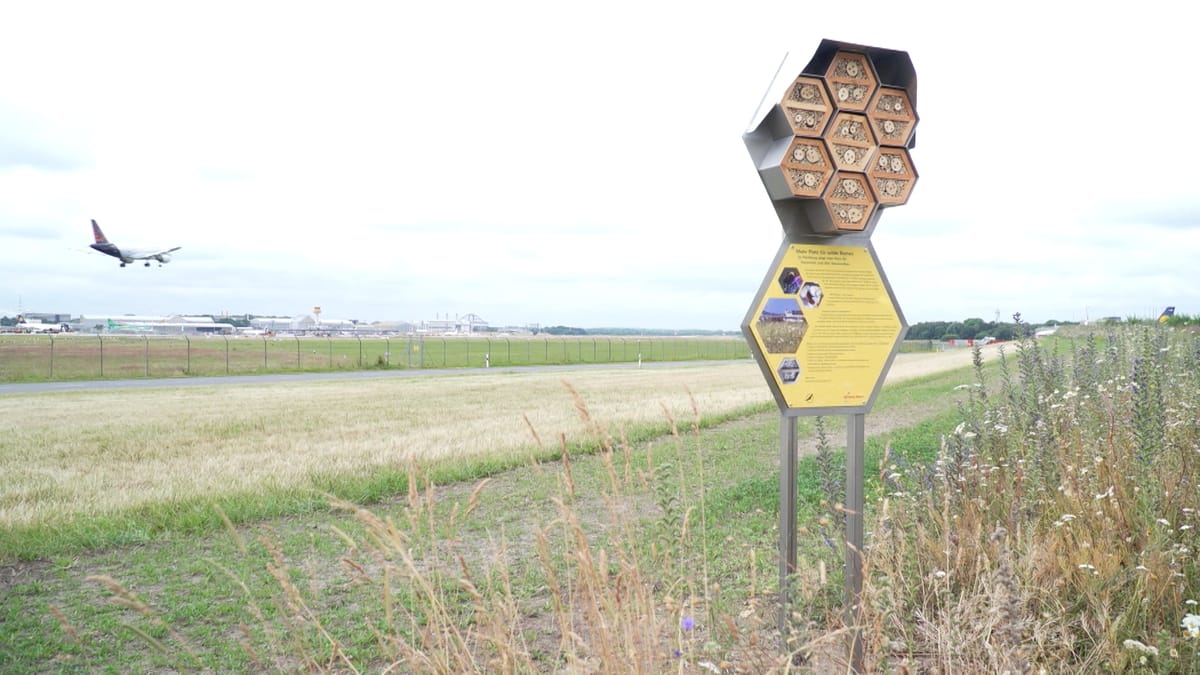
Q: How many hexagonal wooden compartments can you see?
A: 7